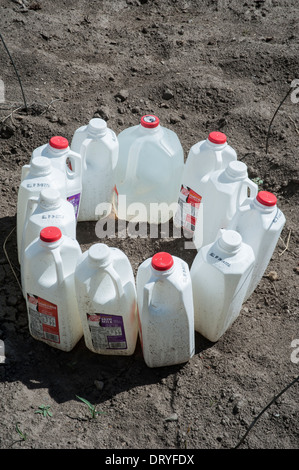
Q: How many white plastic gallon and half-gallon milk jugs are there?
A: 12